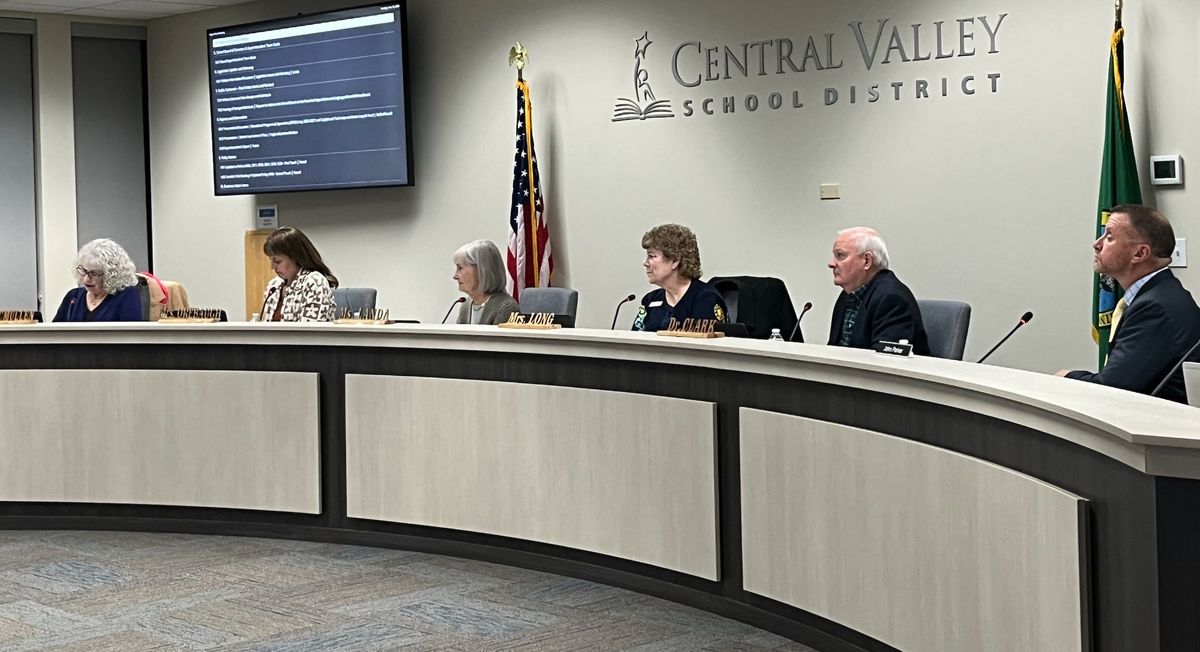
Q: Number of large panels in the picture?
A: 3